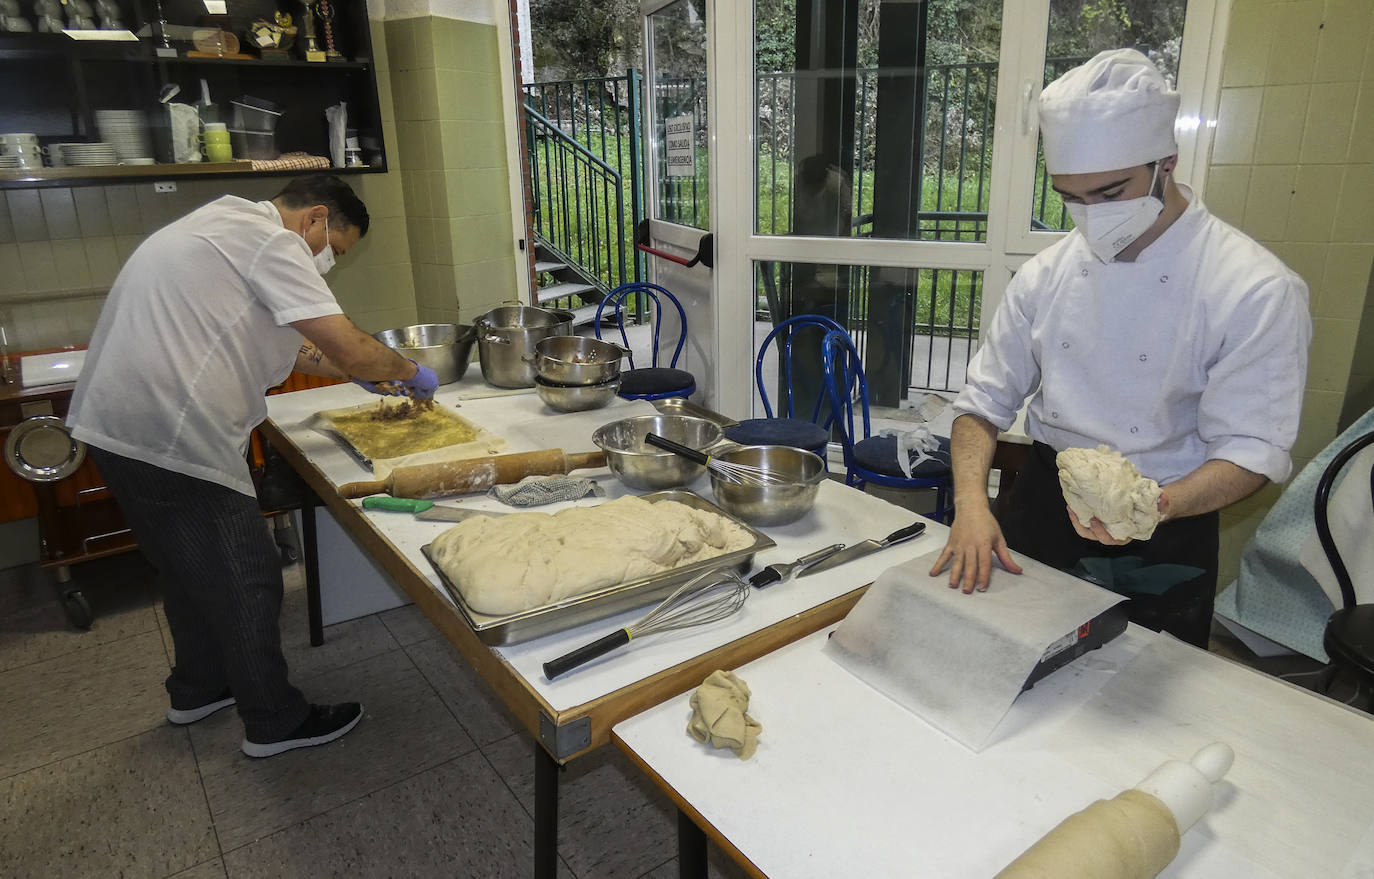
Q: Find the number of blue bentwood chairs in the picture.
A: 3